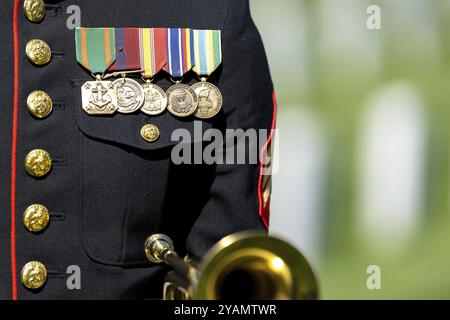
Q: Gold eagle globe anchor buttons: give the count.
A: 7